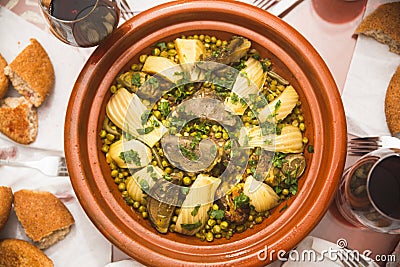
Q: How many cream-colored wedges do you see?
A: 10